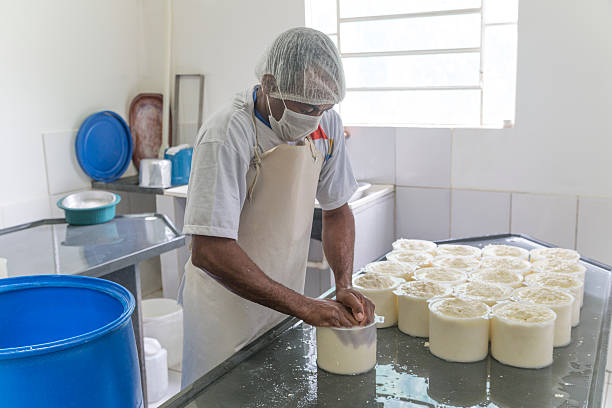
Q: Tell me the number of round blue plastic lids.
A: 1